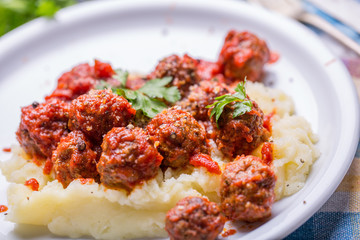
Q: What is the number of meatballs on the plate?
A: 12